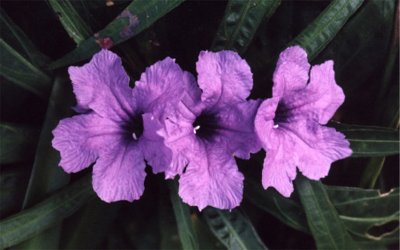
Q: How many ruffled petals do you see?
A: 15